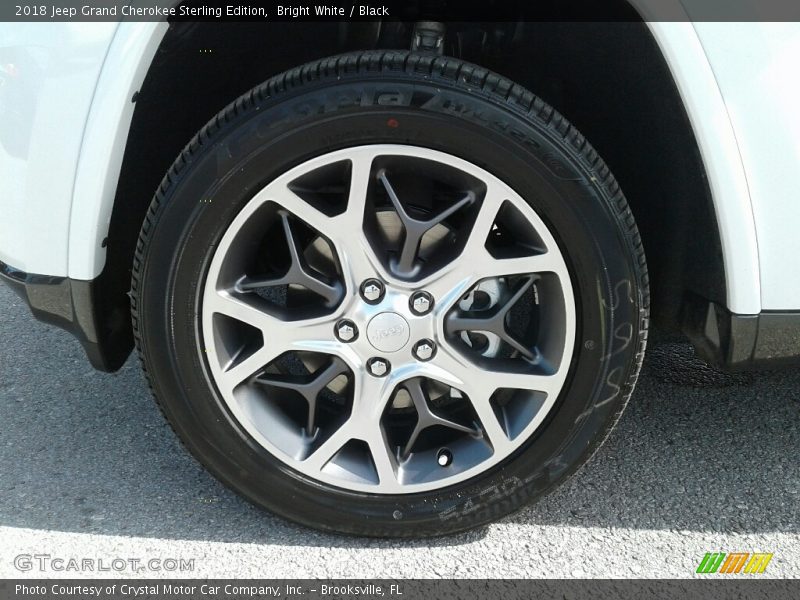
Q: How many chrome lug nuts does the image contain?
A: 5